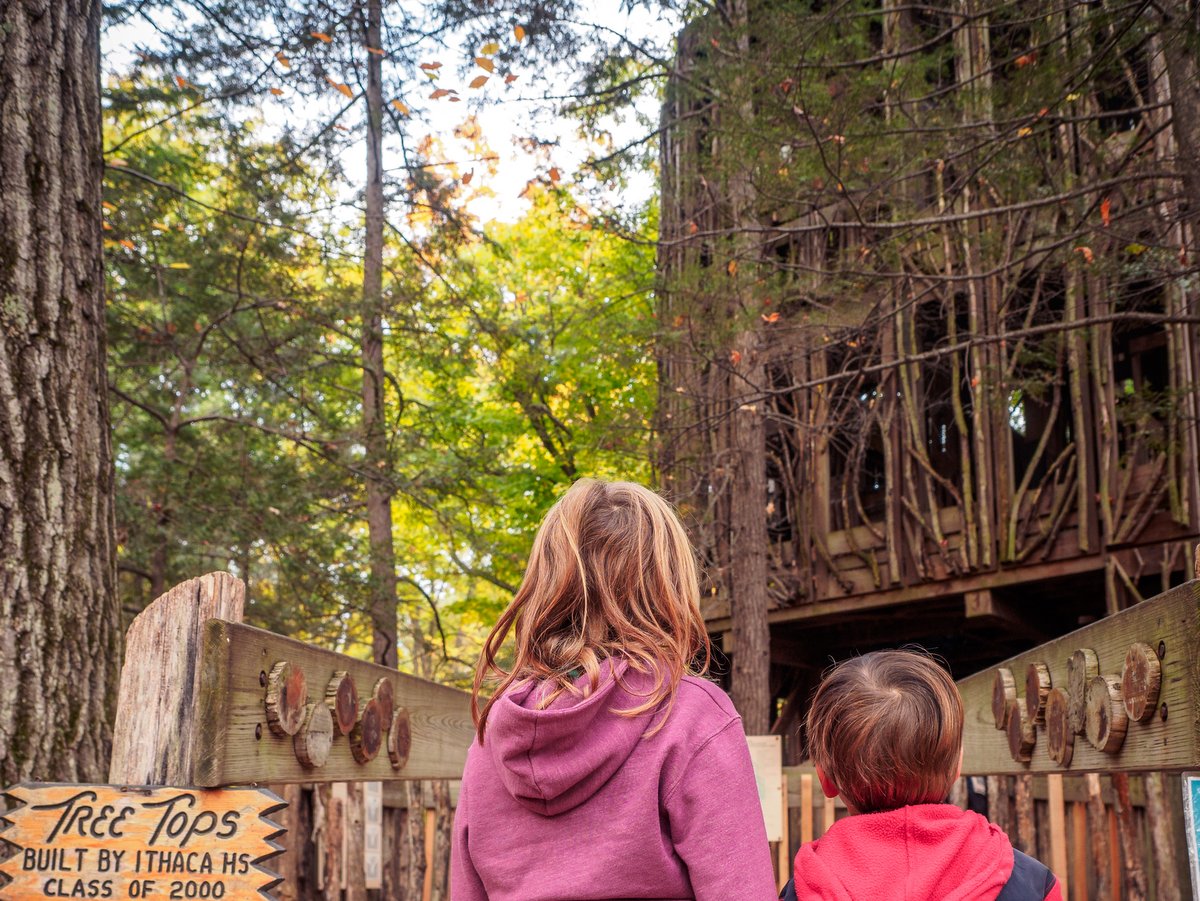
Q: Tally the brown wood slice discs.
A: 13